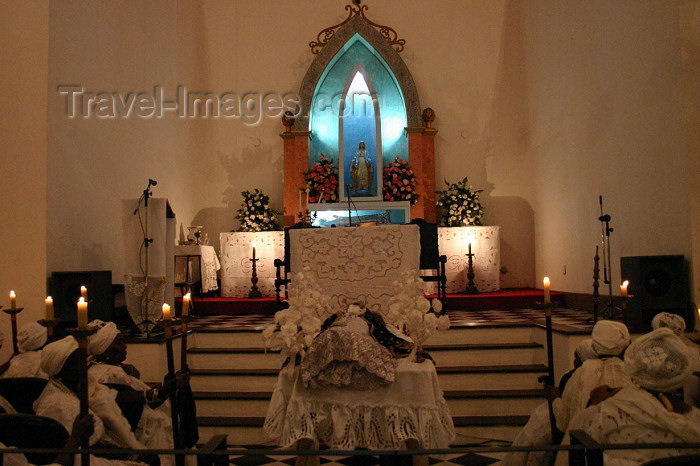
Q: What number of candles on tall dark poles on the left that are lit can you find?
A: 6